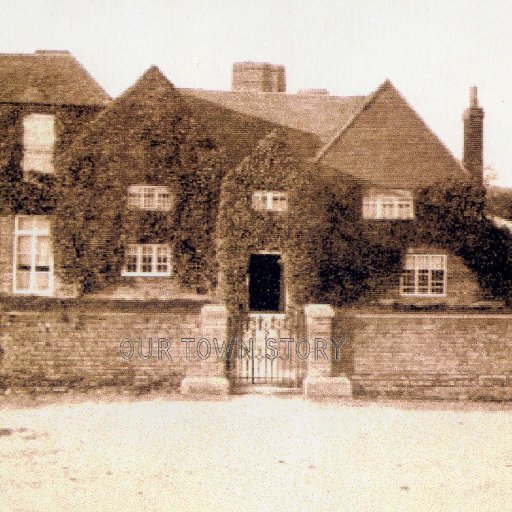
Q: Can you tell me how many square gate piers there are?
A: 2